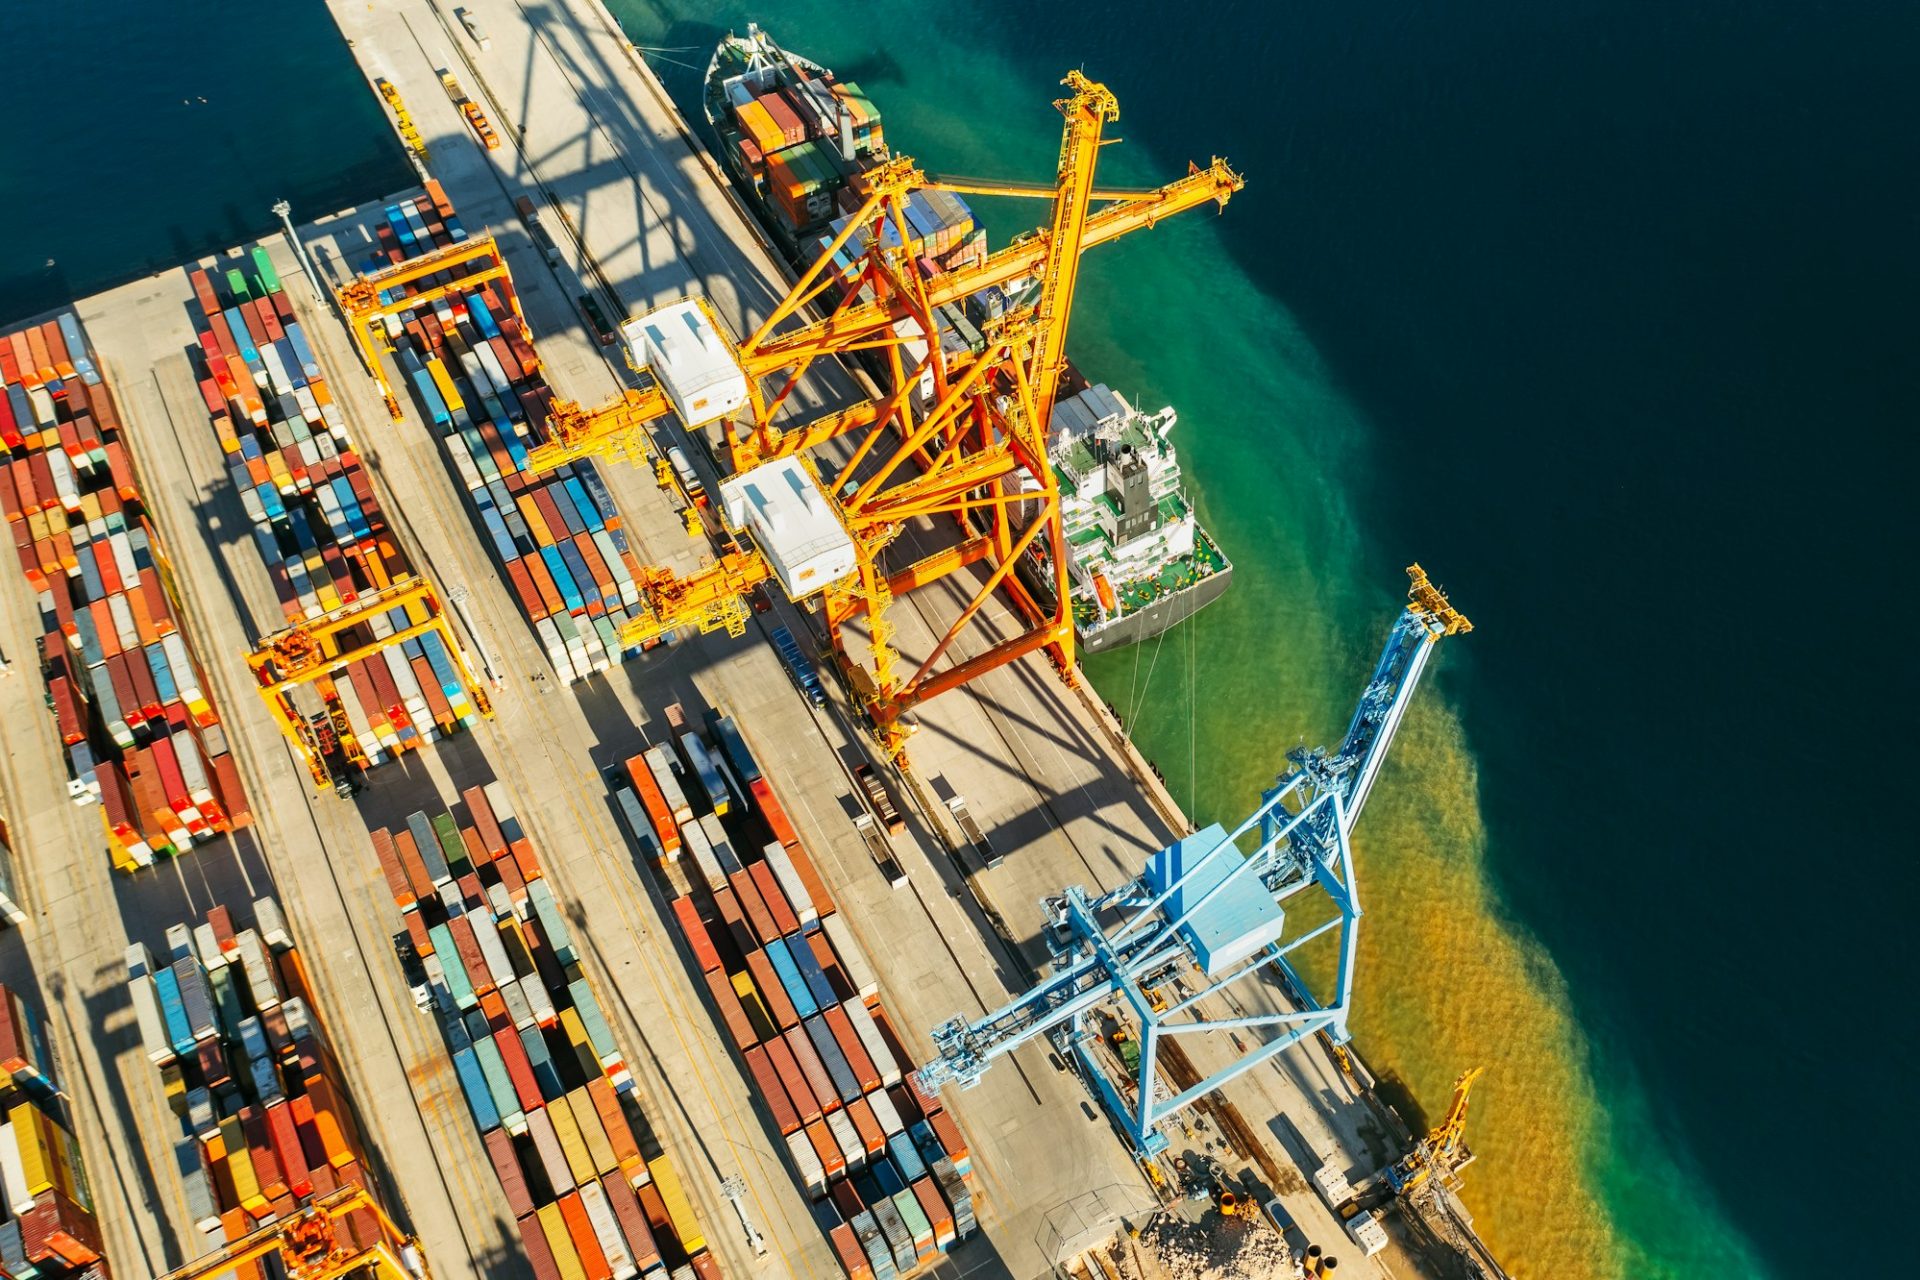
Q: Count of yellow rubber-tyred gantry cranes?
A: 3